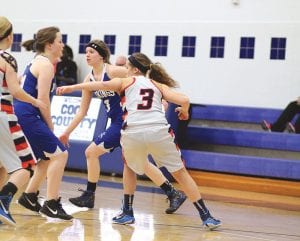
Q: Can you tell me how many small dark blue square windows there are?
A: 11